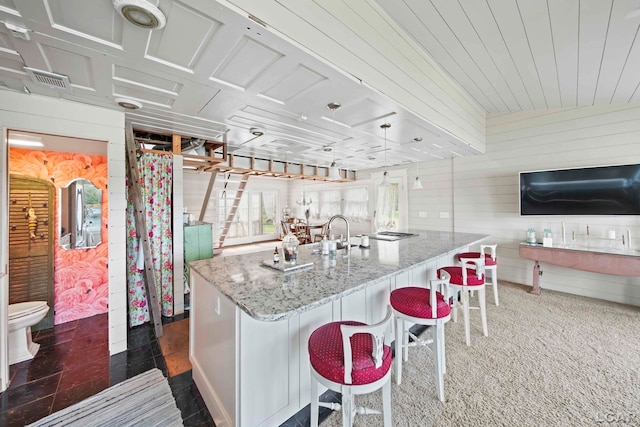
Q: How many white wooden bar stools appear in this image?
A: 4